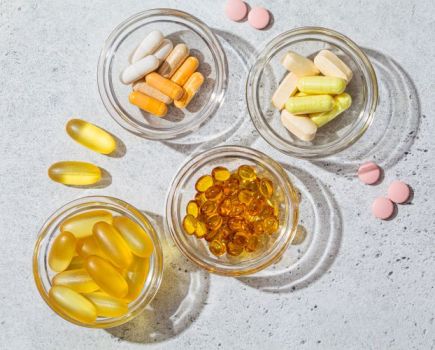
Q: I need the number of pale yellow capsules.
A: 3